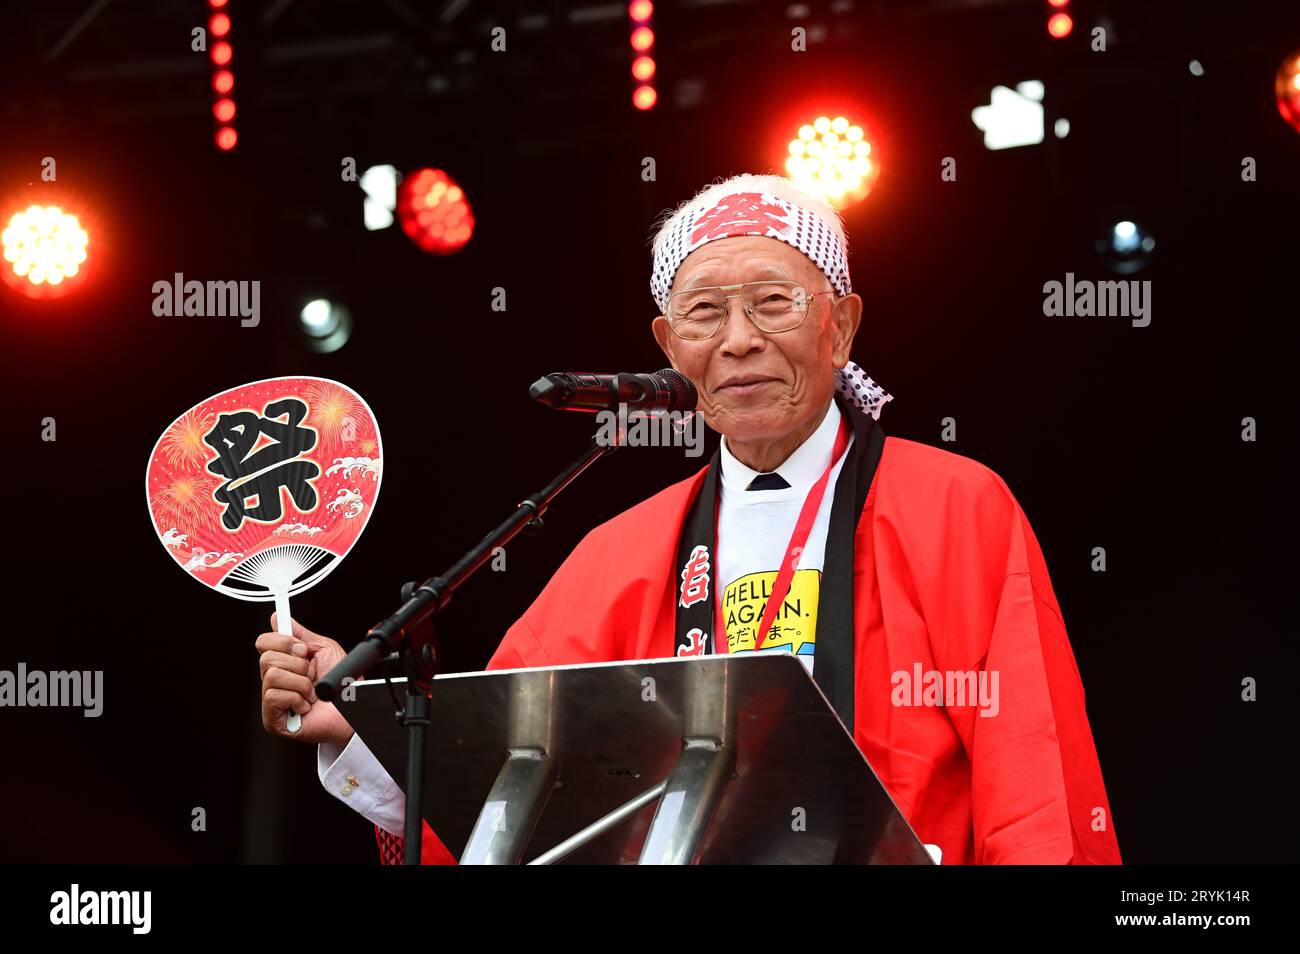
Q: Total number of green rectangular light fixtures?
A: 0